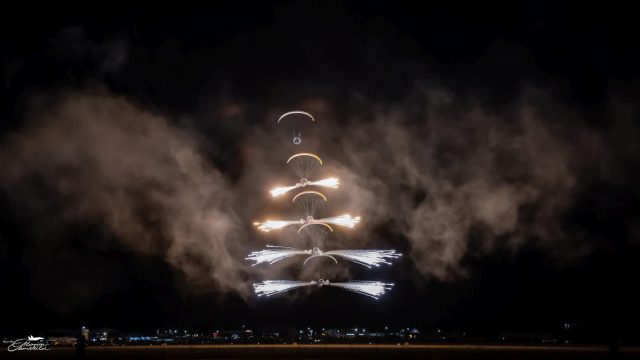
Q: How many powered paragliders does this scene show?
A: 5